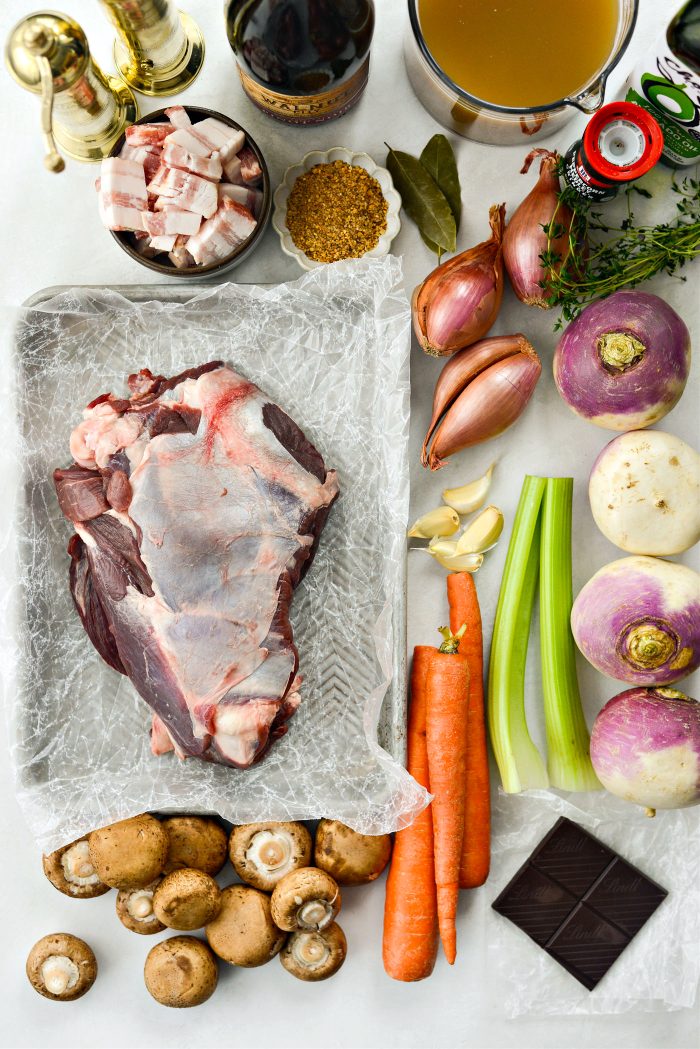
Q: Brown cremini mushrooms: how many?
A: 12